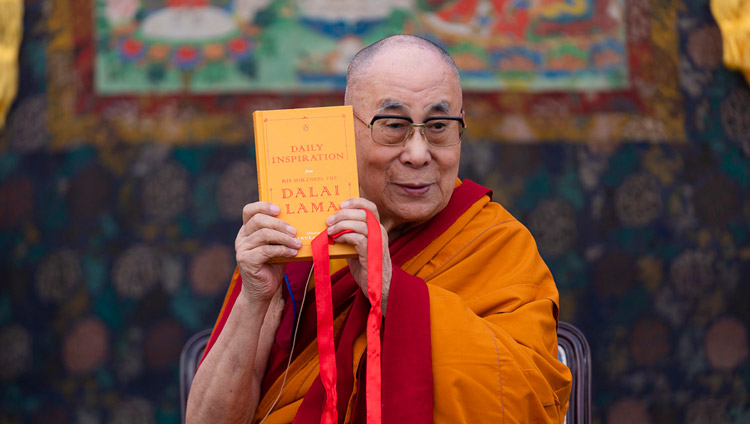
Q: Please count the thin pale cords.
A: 1